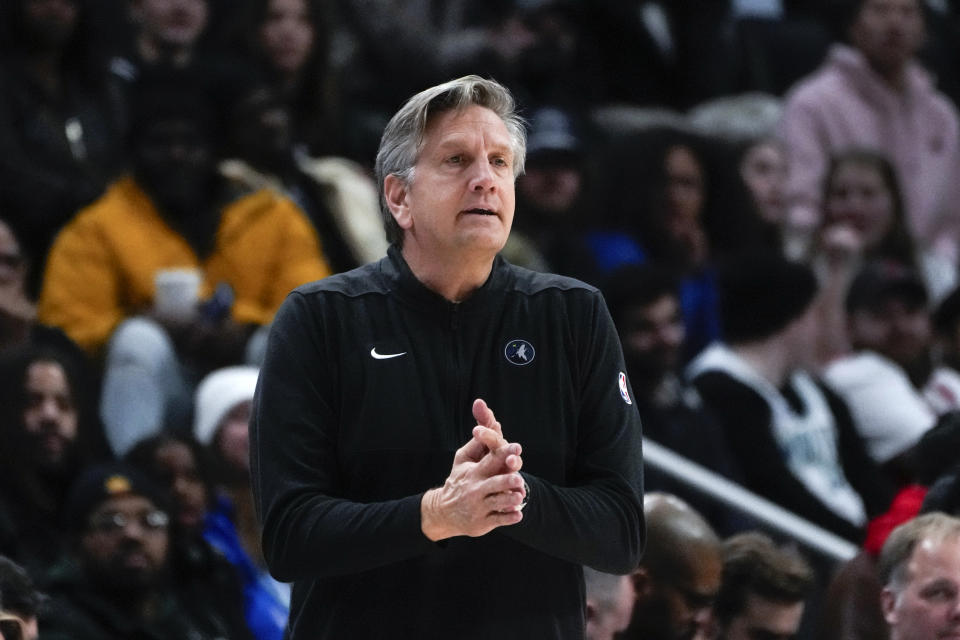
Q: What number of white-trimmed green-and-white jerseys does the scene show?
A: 1